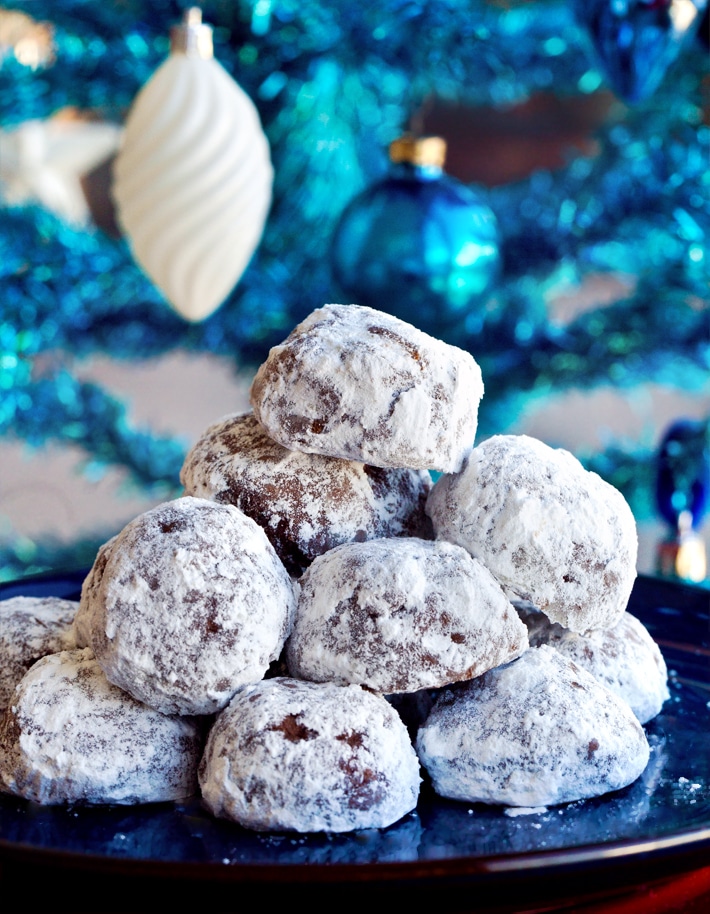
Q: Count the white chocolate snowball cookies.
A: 10